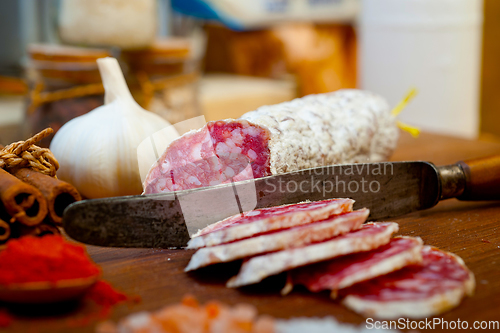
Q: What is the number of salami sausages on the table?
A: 1